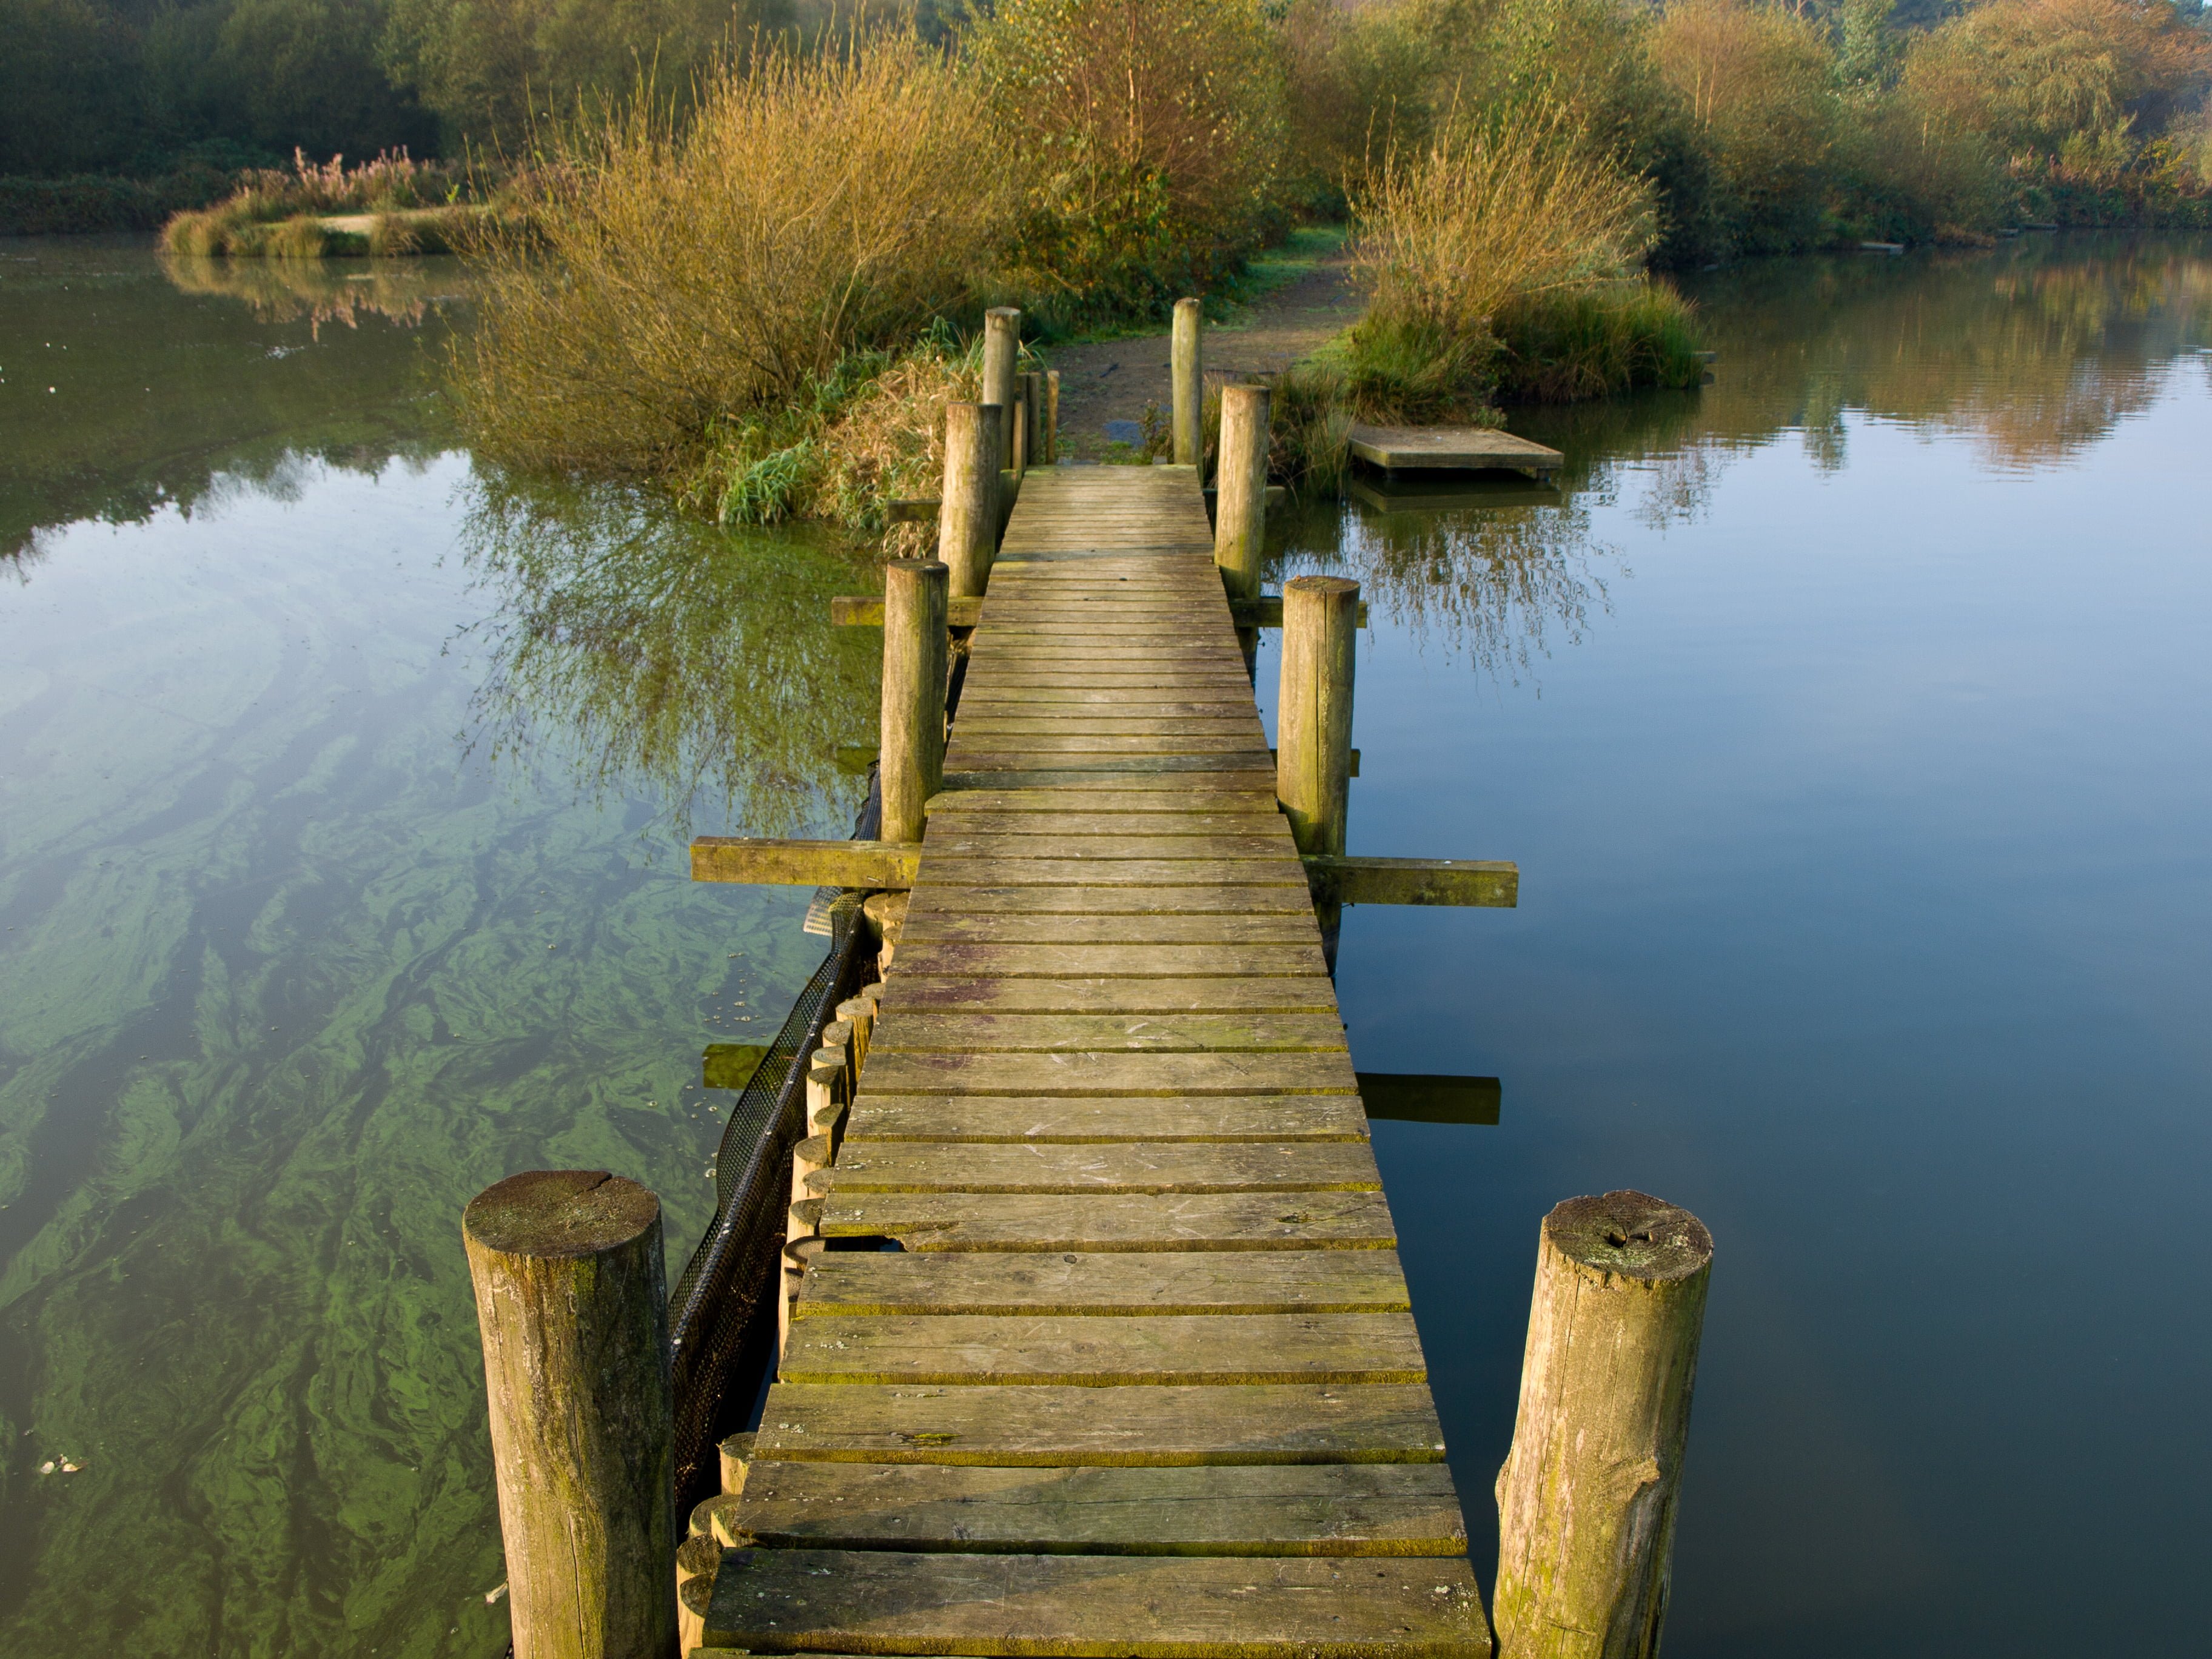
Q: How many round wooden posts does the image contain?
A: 8